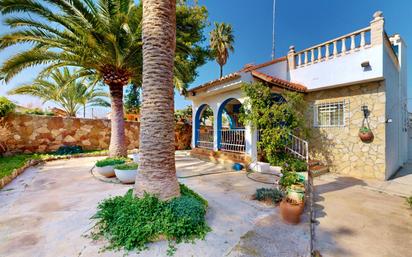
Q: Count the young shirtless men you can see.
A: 0